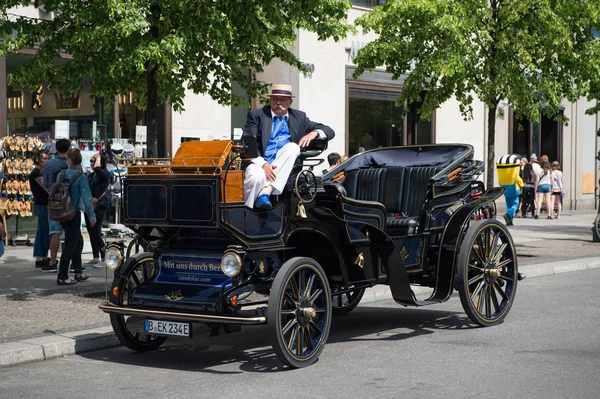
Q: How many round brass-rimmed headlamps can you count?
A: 2